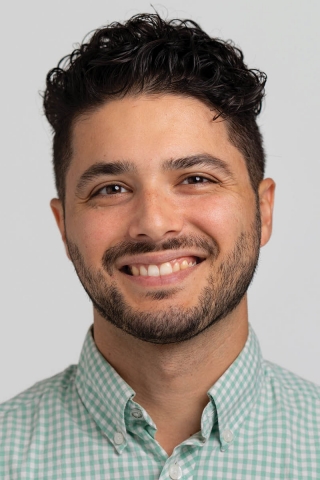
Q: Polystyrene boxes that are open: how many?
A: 0